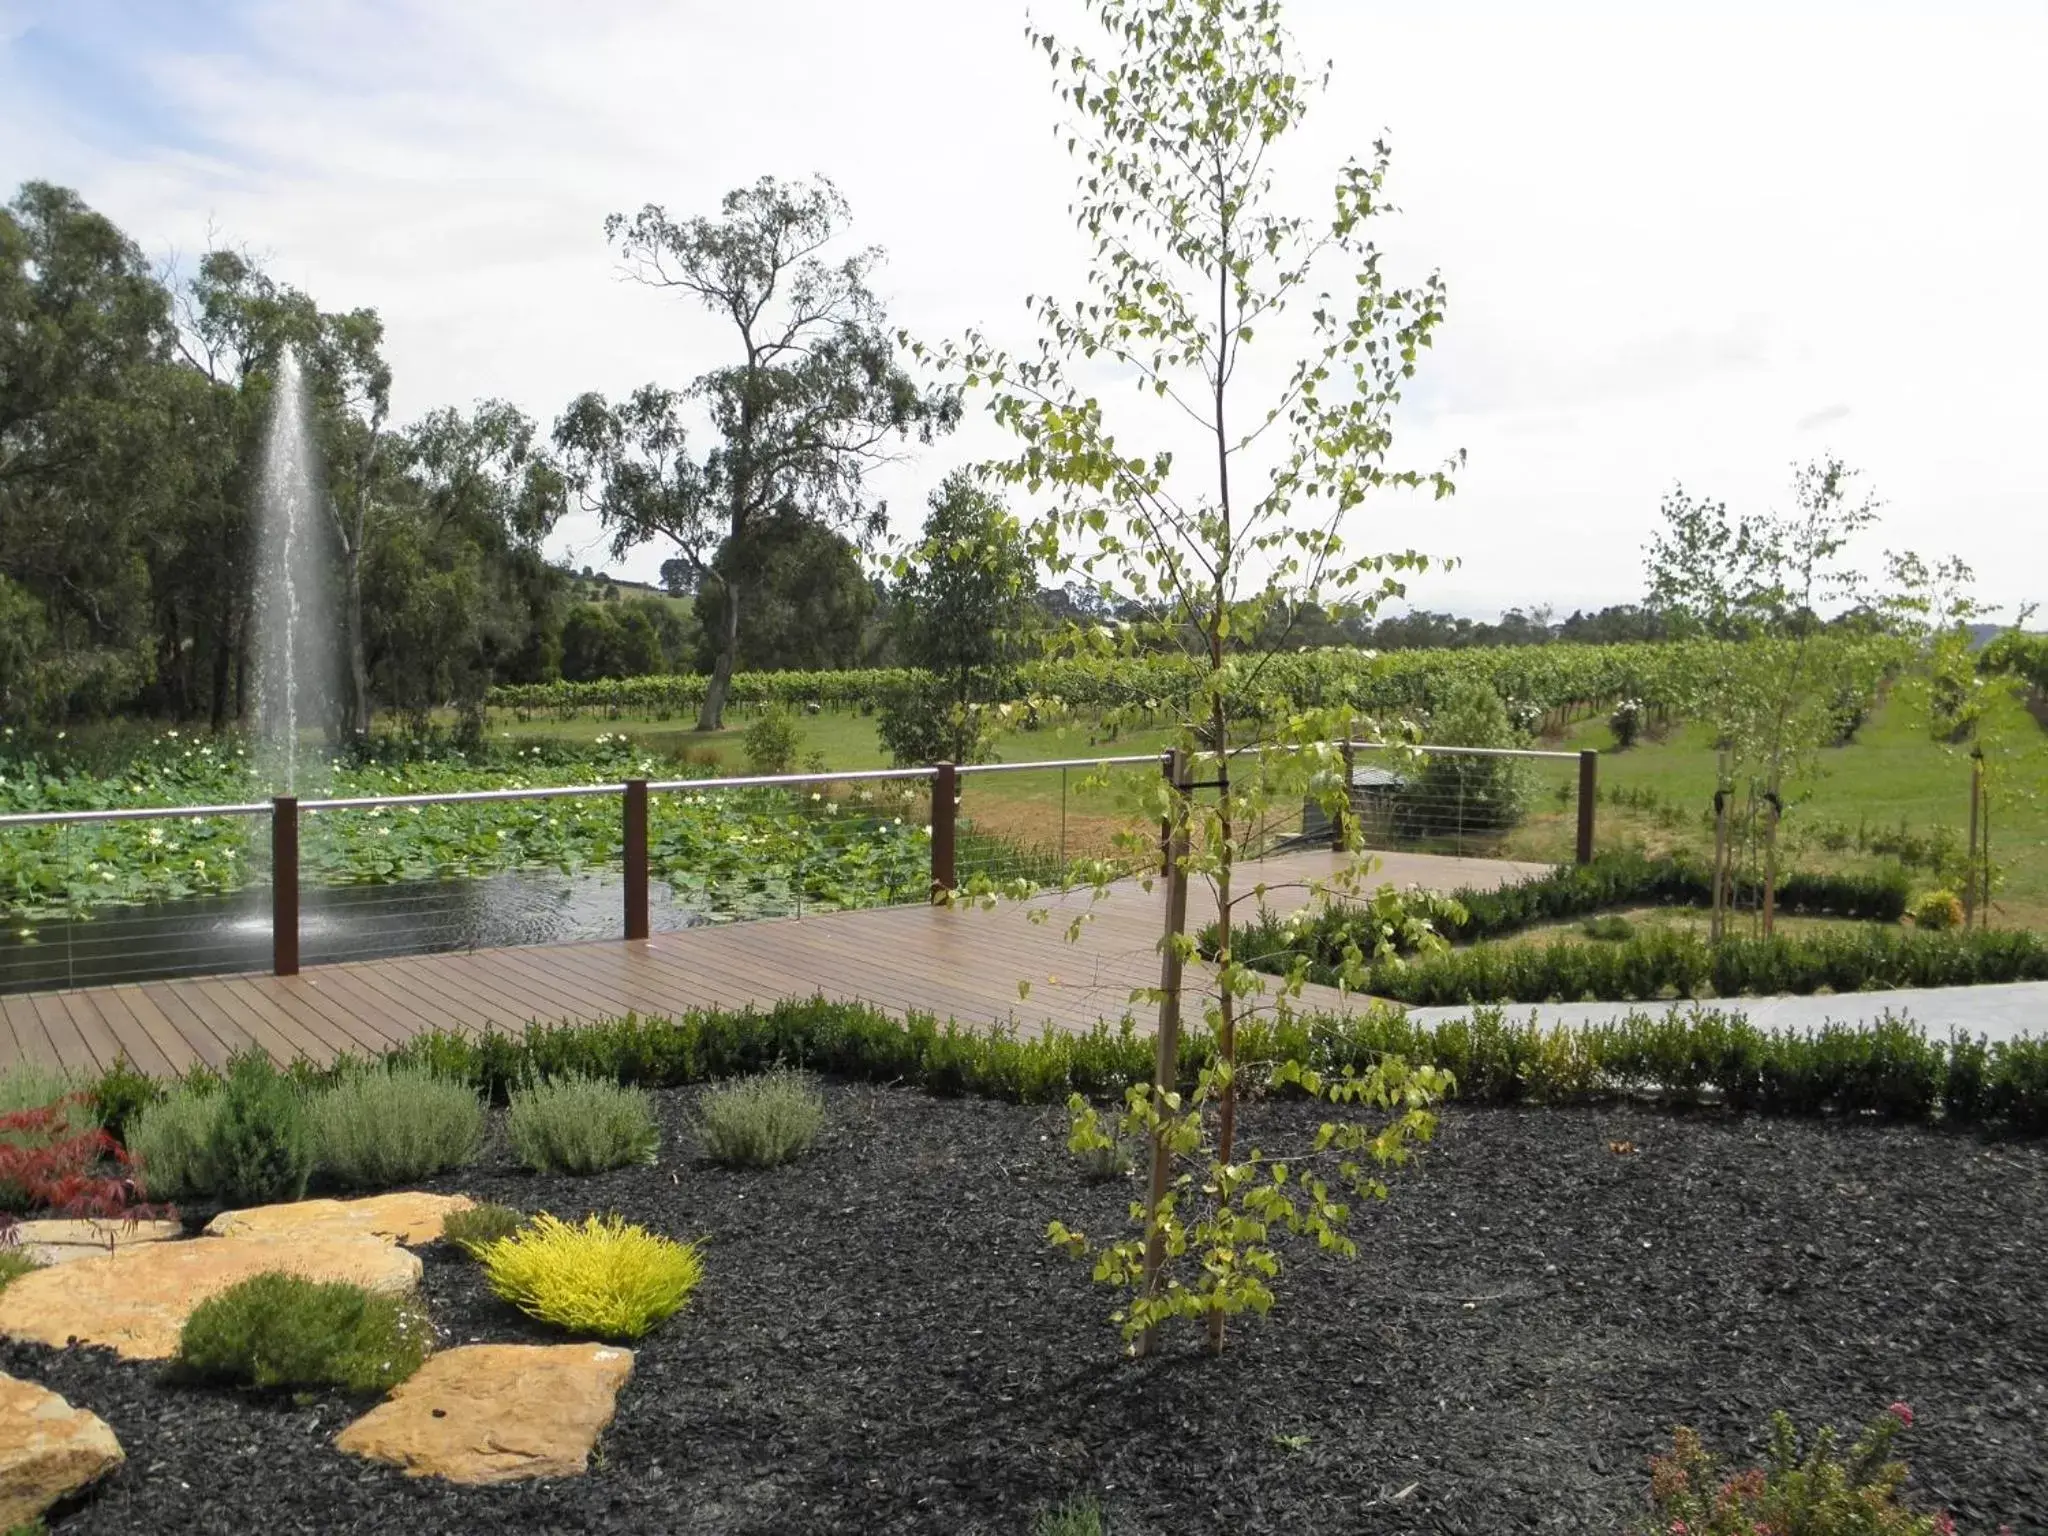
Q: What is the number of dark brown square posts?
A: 6